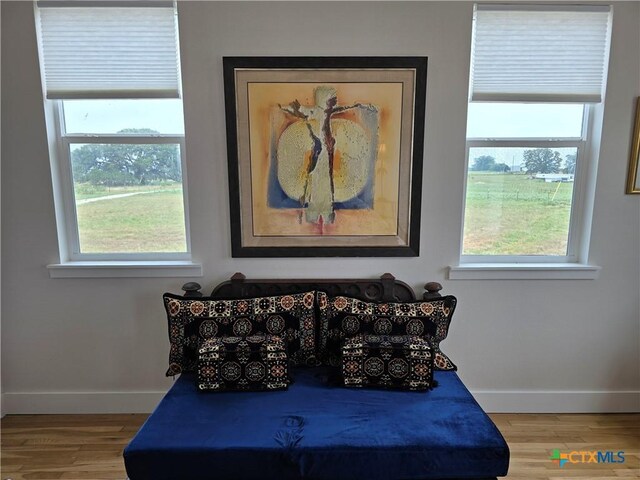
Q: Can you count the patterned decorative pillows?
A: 4